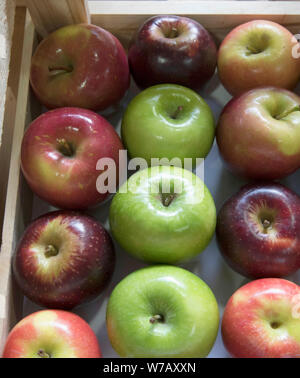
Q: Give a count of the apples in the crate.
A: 12